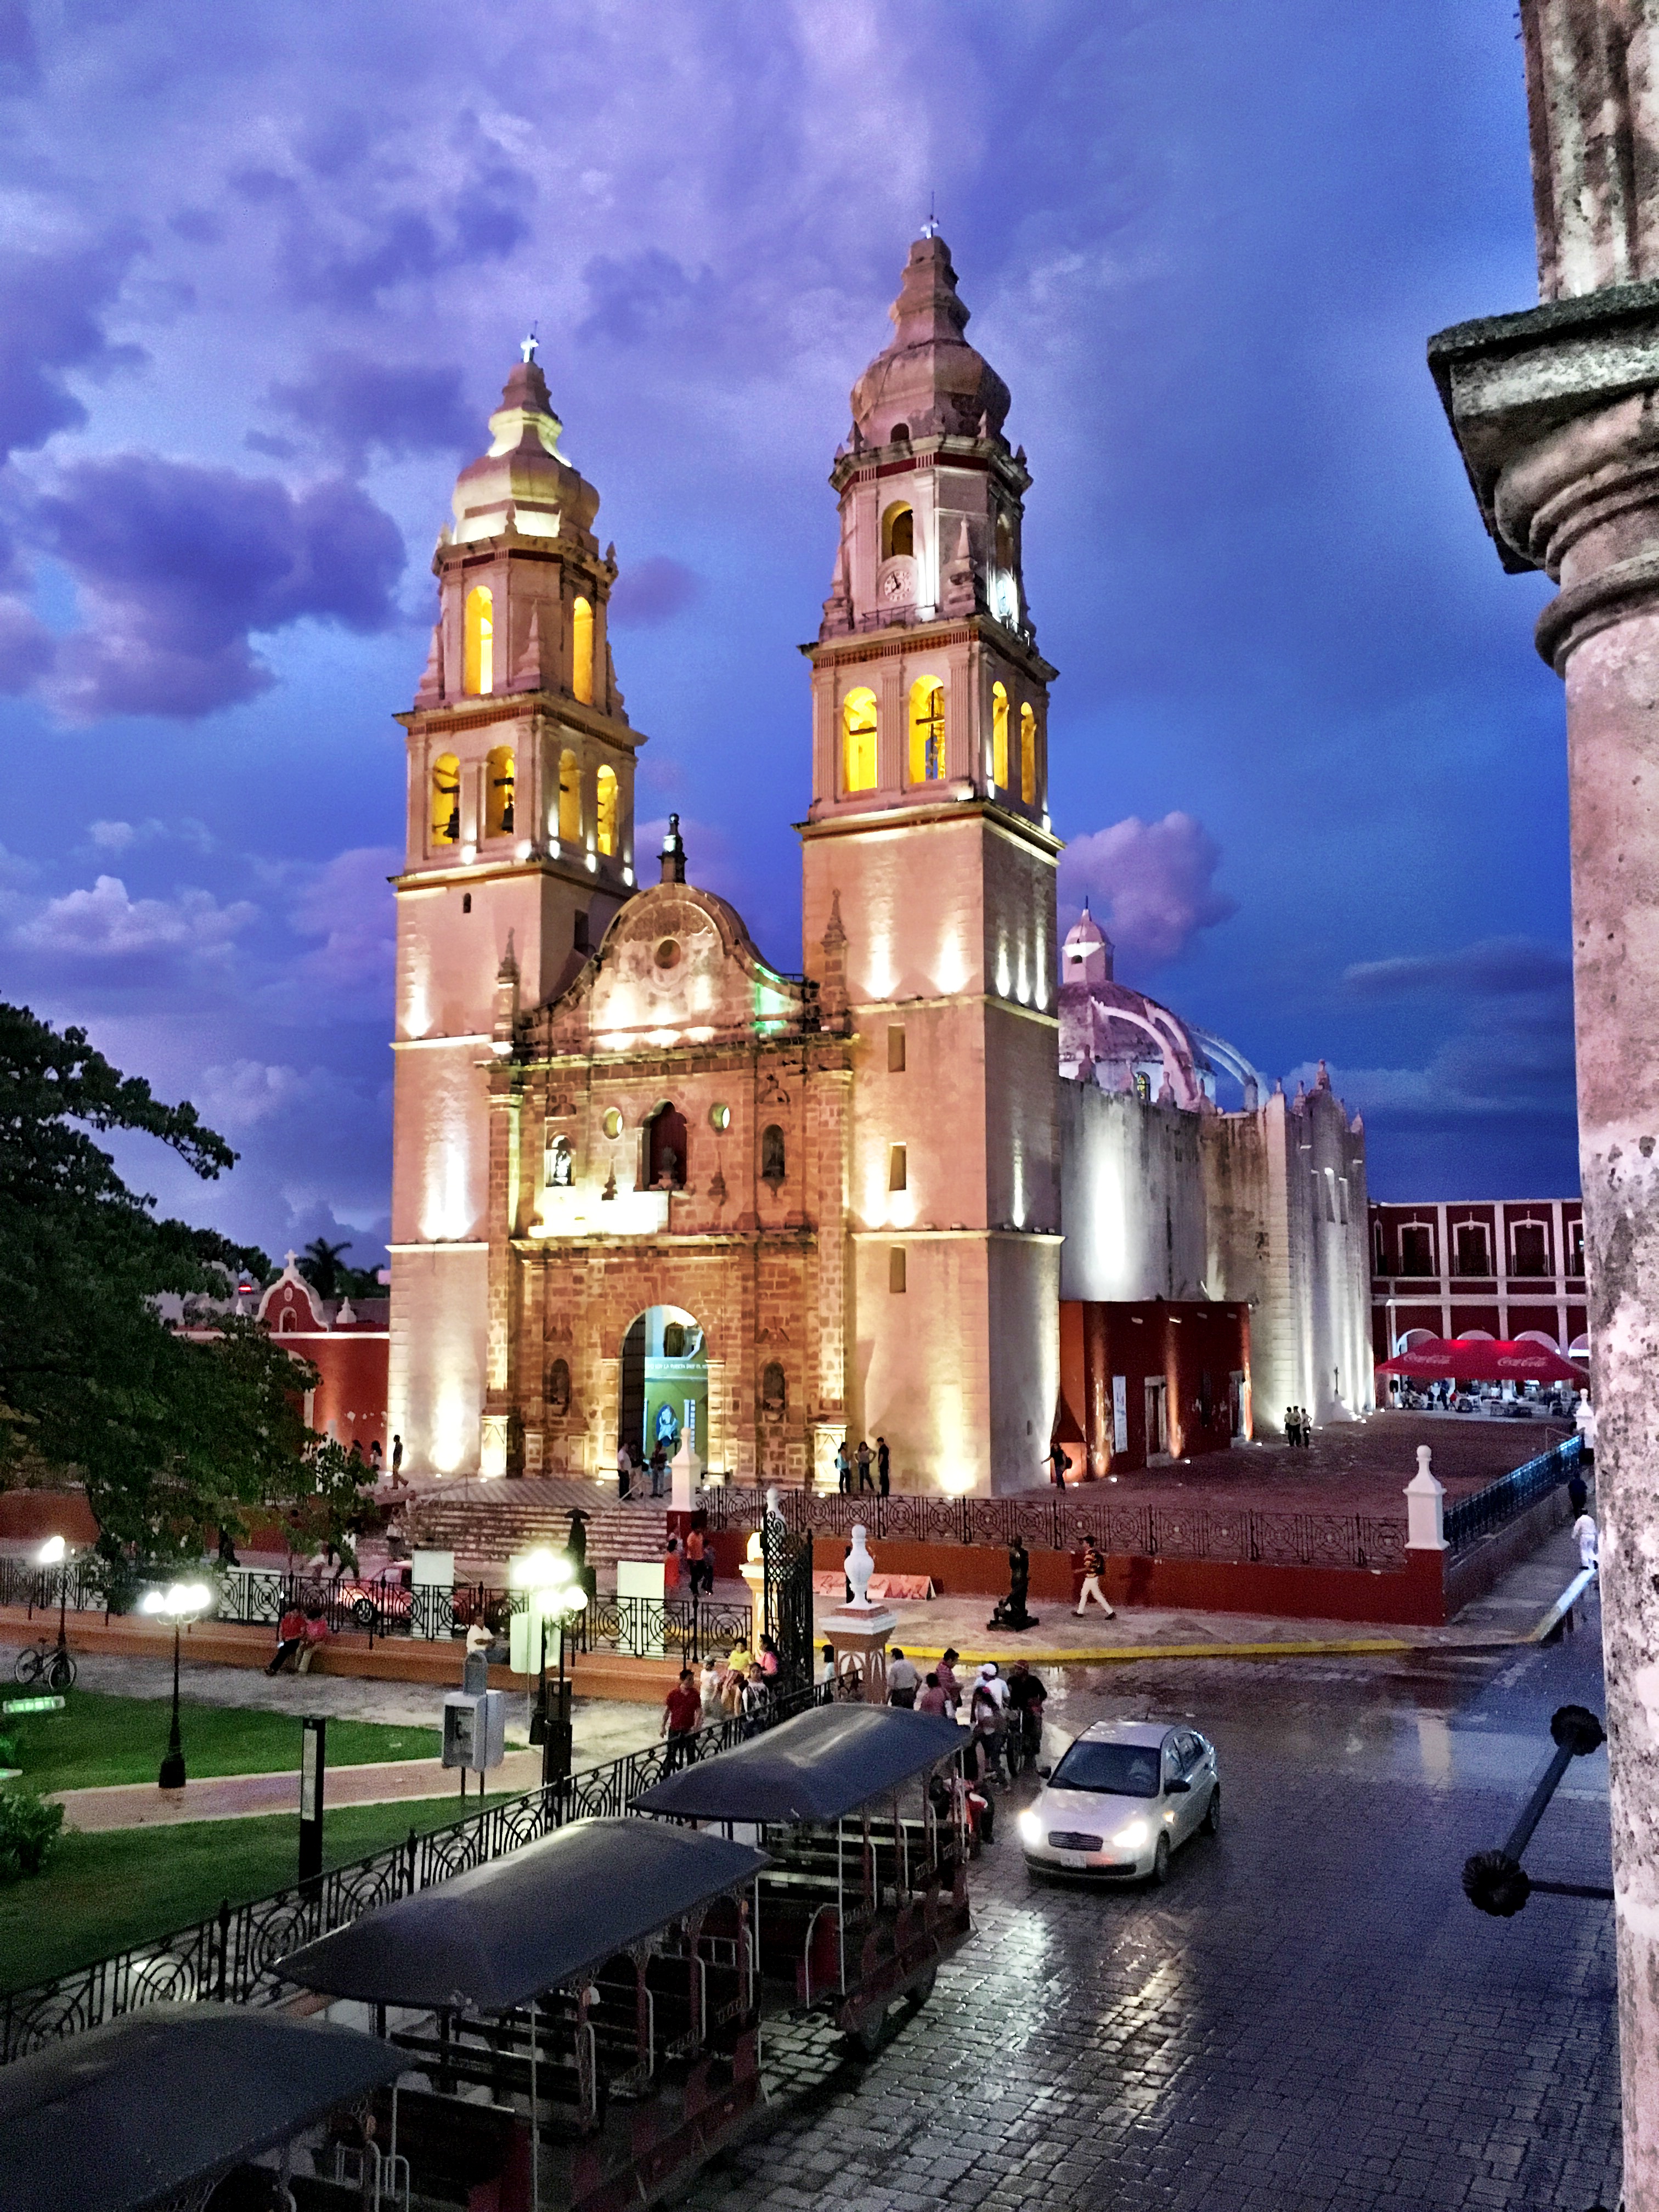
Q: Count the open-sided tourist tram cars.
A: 3